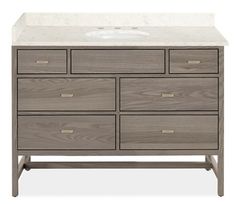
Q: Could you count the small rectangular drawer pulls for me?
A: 6